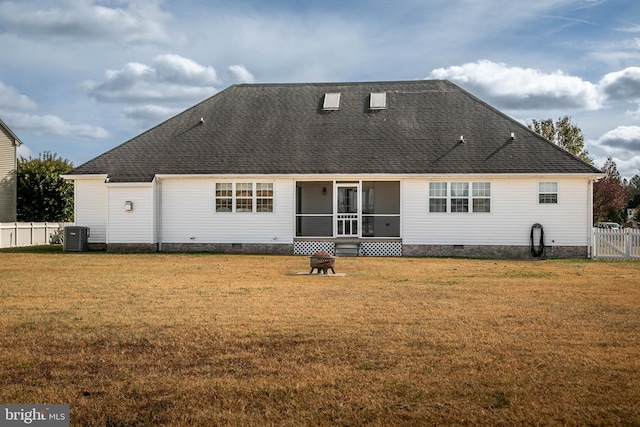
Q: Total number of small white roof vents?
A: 3